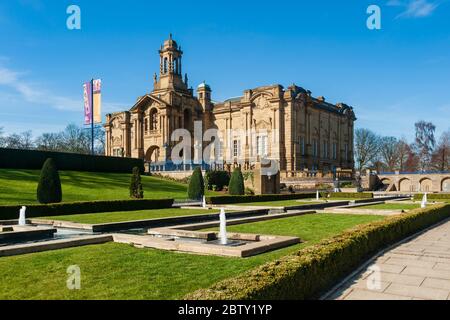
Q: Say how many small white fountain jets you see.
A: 5